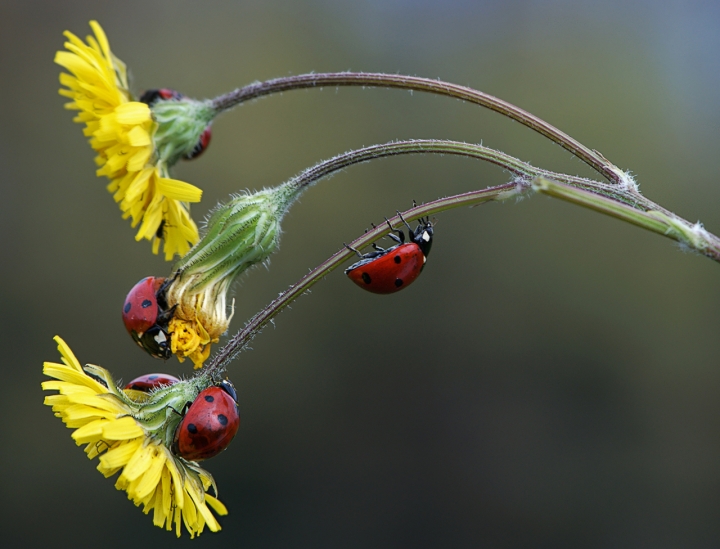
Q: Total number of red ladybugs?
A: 6